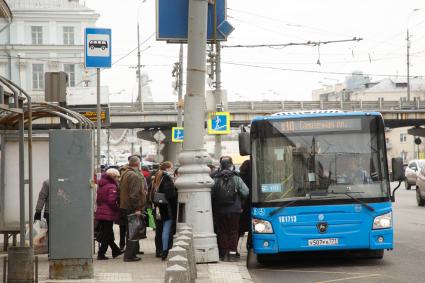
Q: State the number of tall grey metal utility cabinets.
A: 1